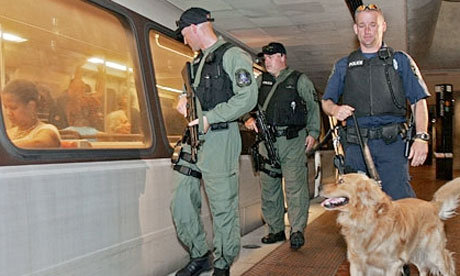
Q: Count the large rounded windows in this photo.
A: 2